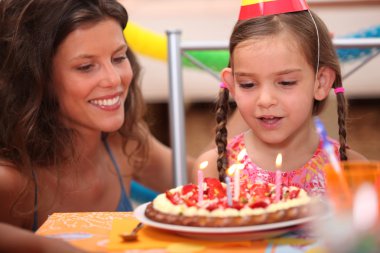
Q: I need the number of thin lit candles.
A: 4